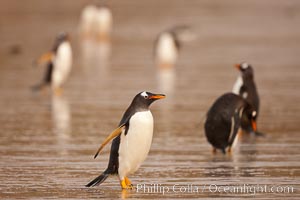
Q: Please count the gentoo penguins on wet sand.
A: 7